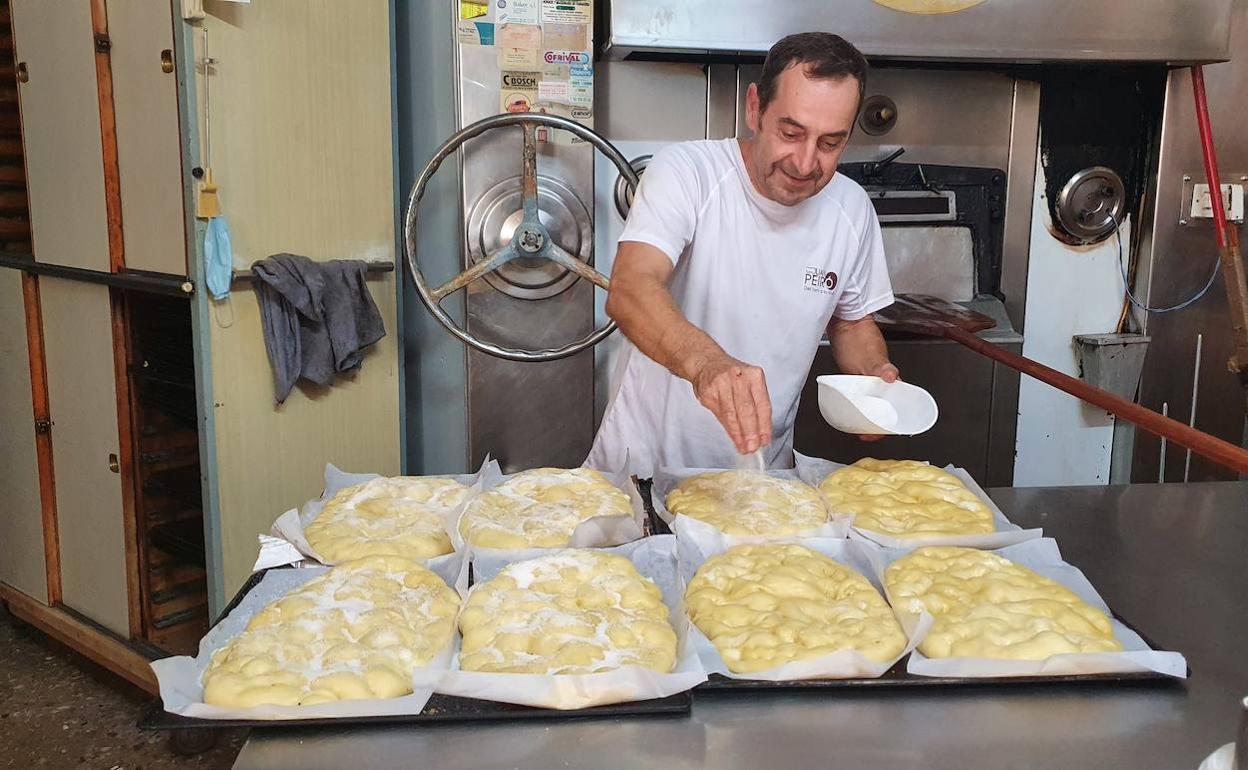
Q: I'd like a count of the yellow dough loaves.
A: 8